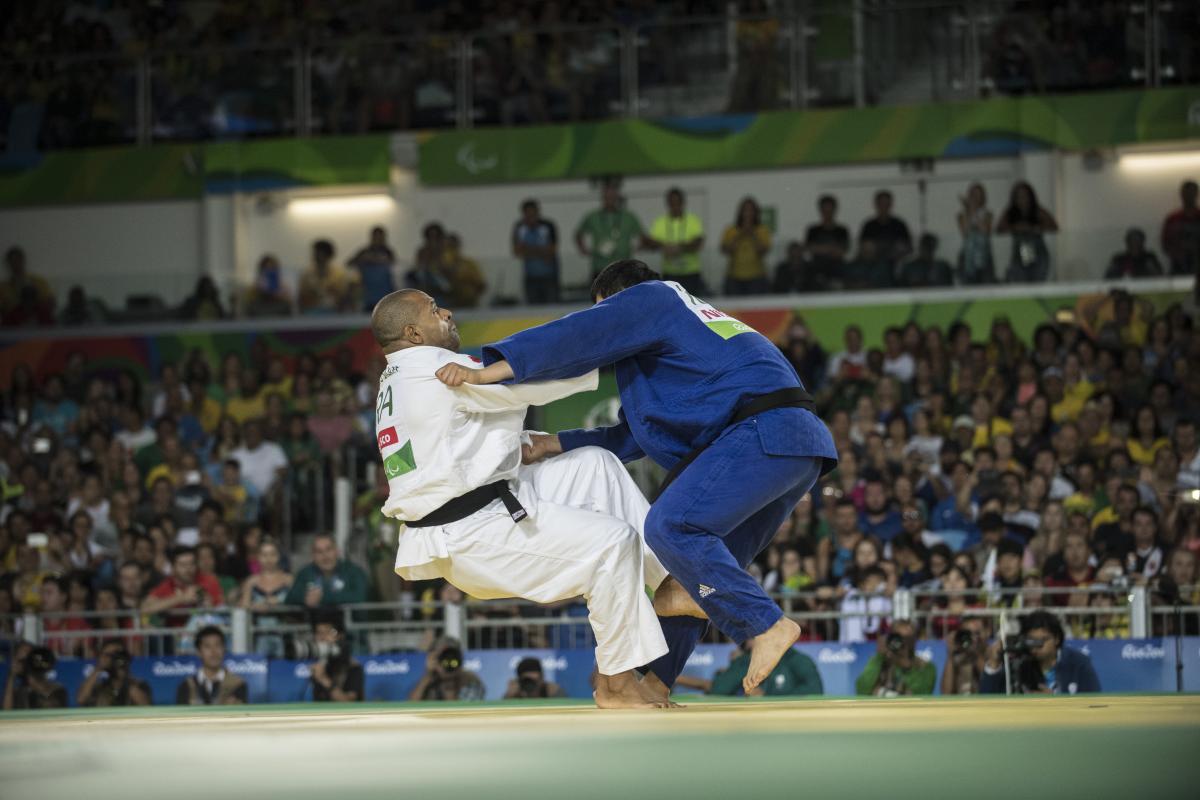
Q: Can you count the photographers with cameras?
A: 8